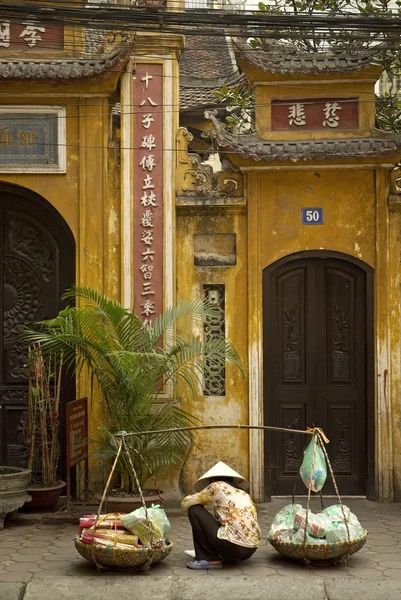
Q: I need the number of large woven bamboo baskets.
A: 2